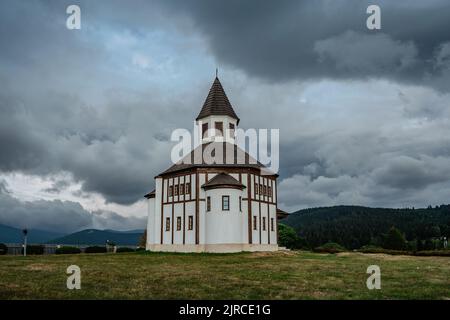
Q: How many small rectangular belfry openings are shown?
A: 3